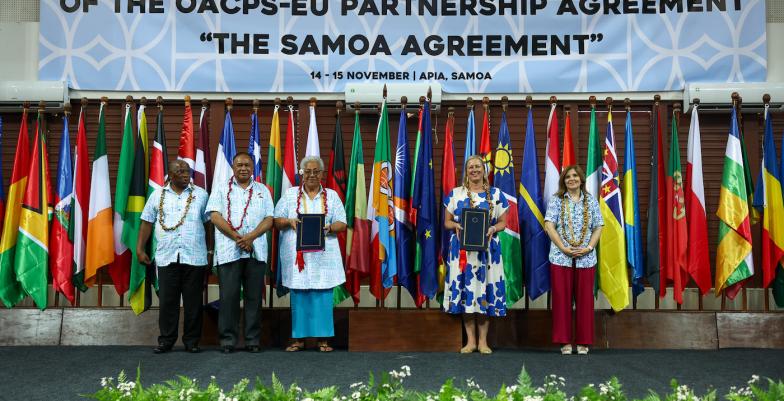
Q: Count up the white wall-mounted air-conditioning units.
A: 3